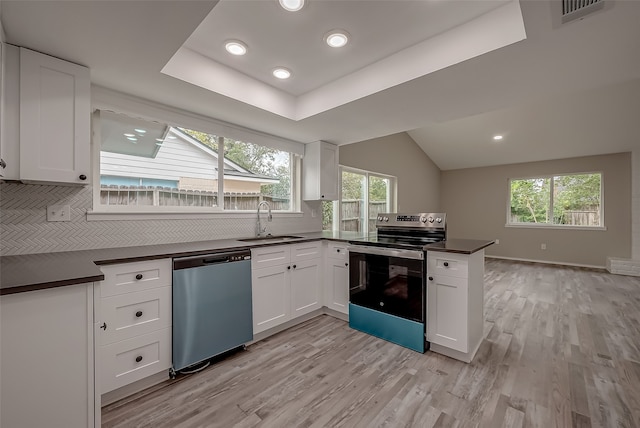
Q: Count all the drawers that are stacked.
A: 3